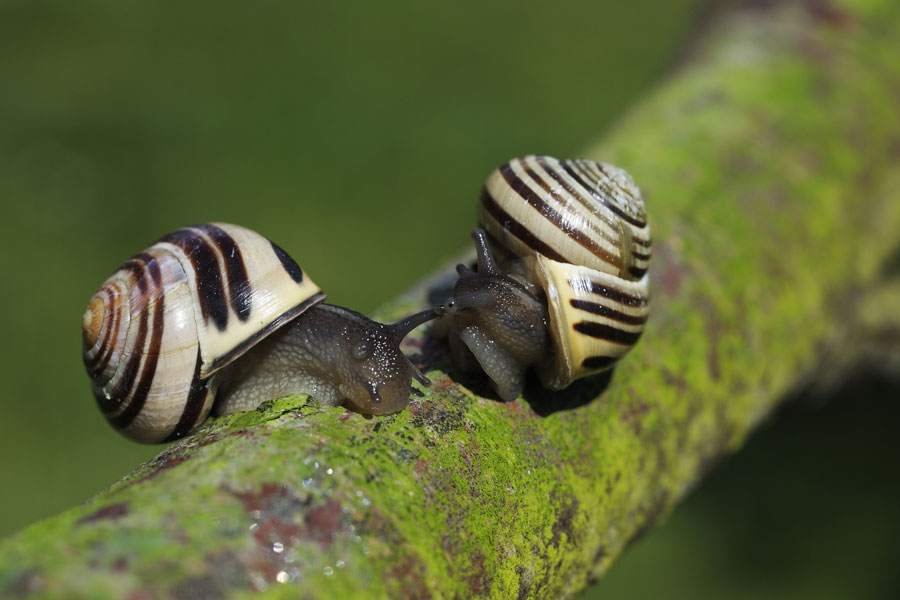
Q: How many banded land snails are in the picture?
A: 2